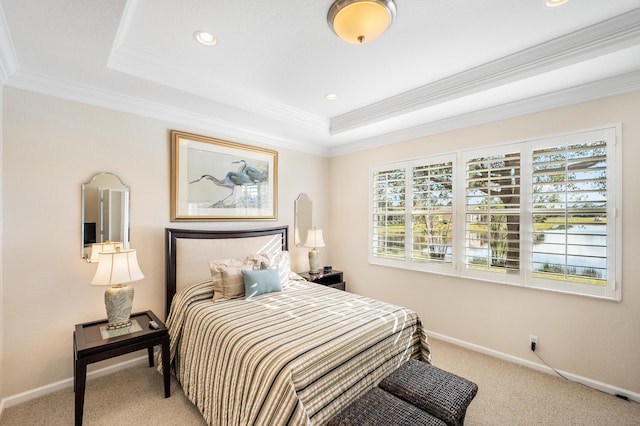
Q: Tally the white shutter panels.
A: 4